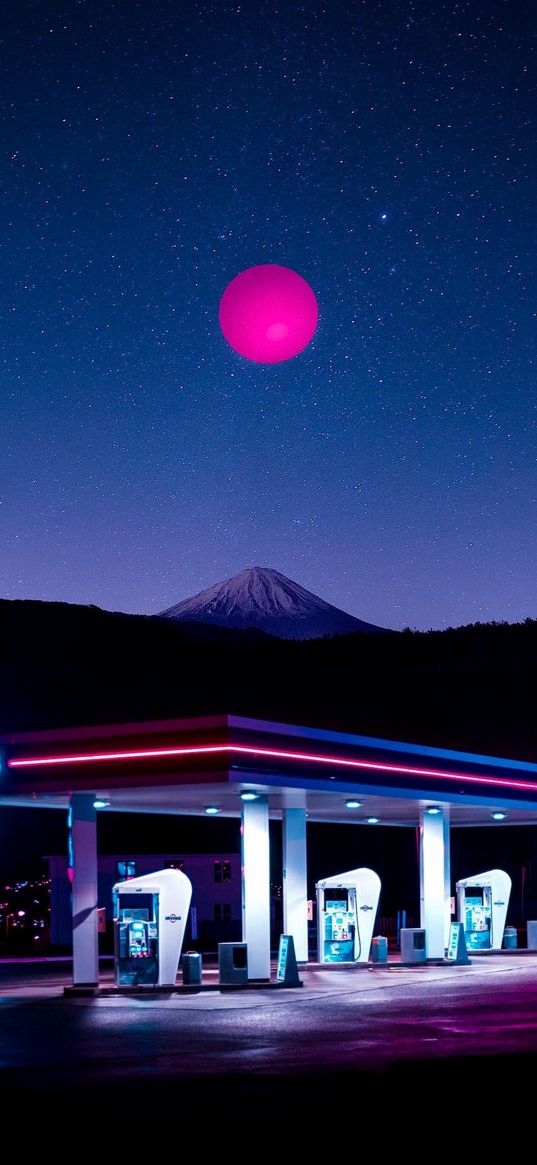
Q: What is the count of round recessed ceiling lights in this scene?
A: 7